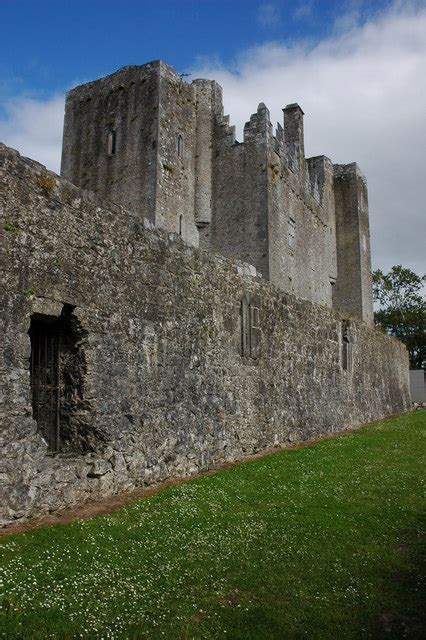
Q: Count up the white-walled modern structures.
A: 1